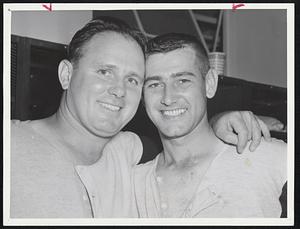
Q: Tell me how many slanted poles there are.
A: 3